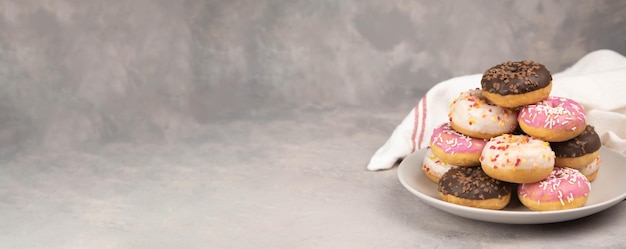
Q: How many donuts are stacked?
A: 10